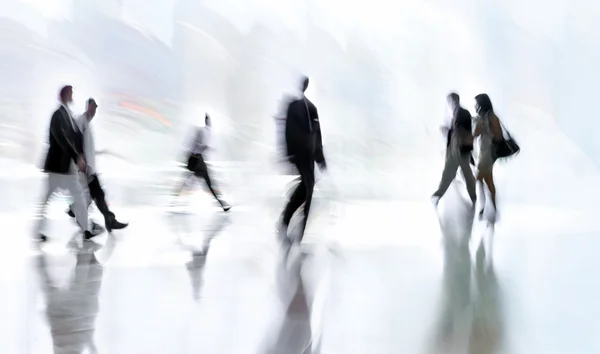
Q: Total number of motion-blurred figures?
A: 6